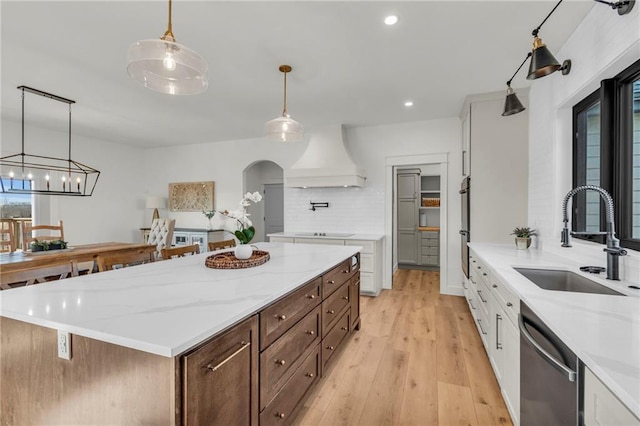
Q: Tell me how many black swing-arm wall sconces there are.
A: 2